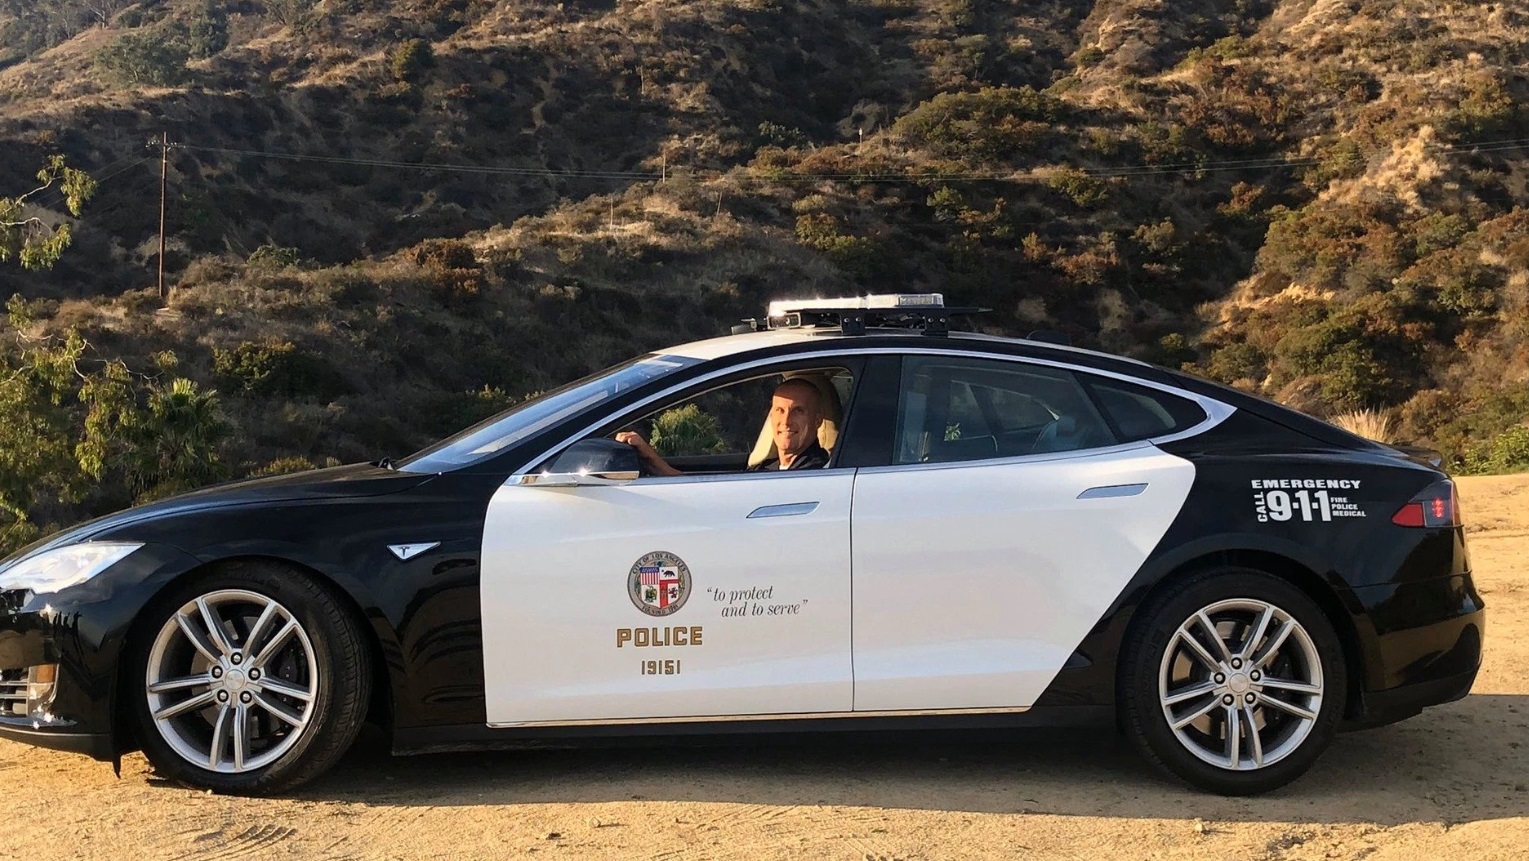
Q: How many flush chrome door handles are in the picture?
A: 2